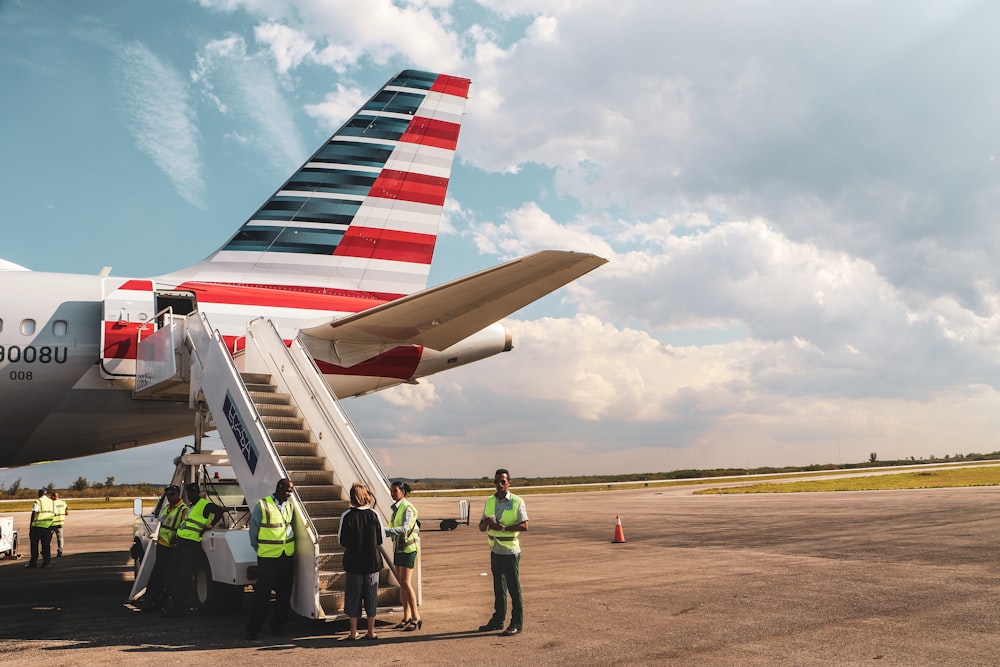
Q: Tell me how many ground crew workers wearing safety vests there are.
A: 7